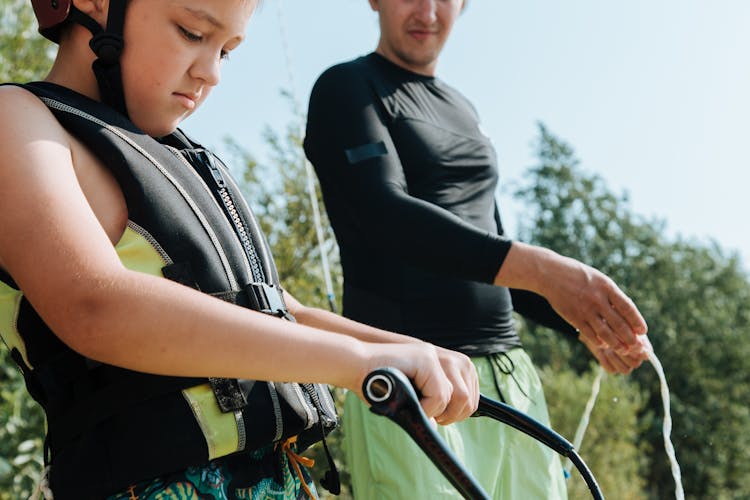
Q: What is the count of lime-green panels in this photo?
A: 3